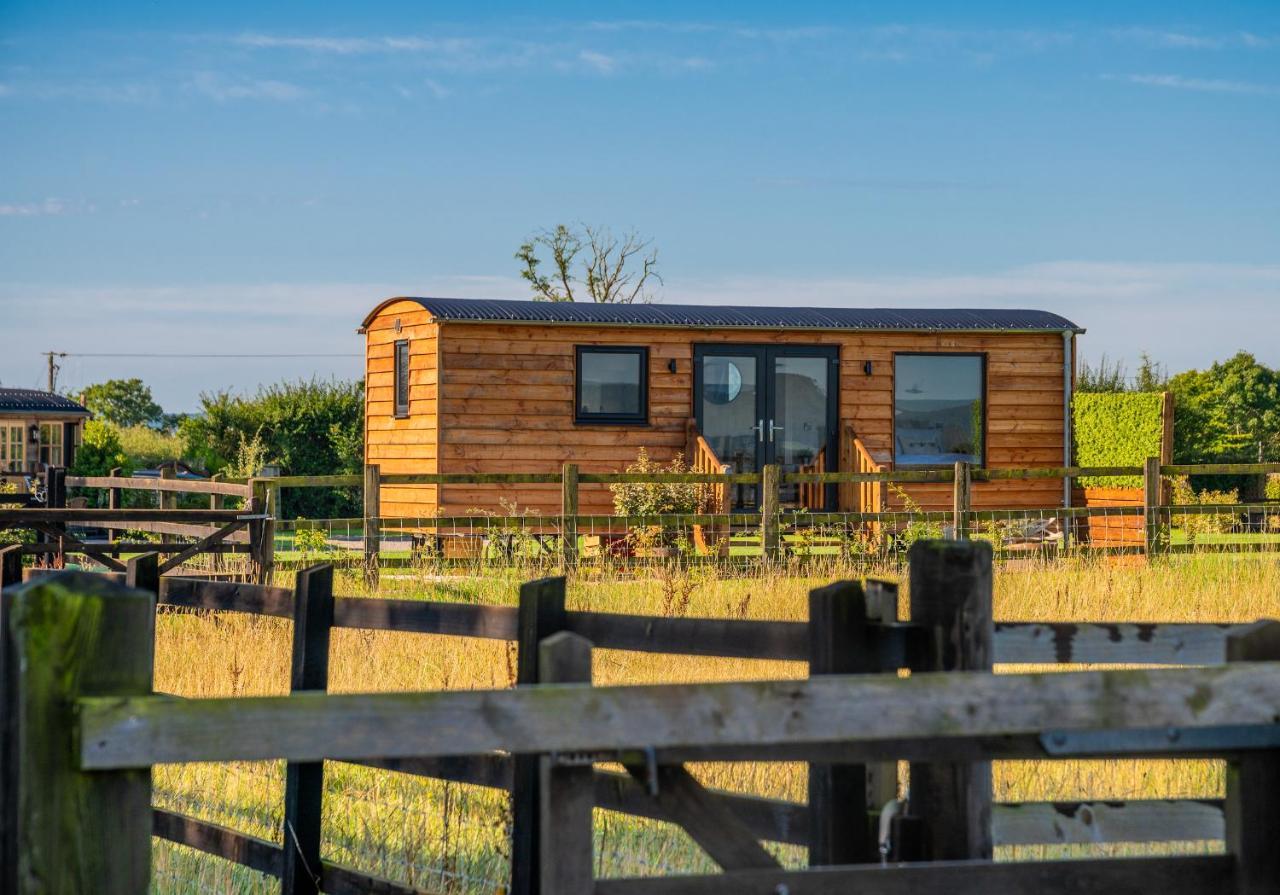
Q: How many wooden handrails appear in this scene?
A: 2